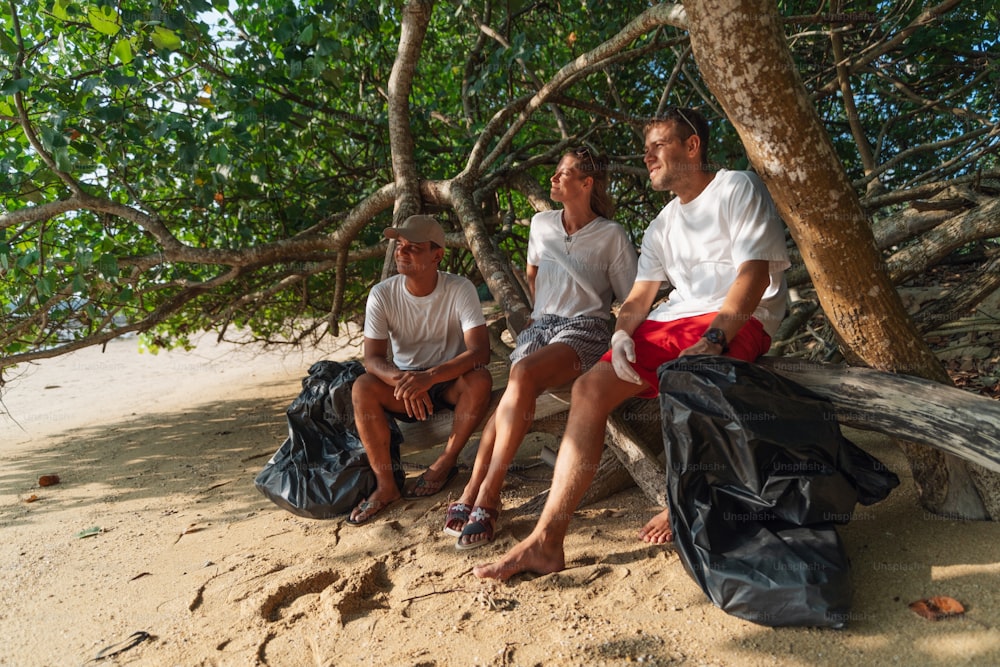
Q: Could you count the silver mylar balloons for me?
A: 0